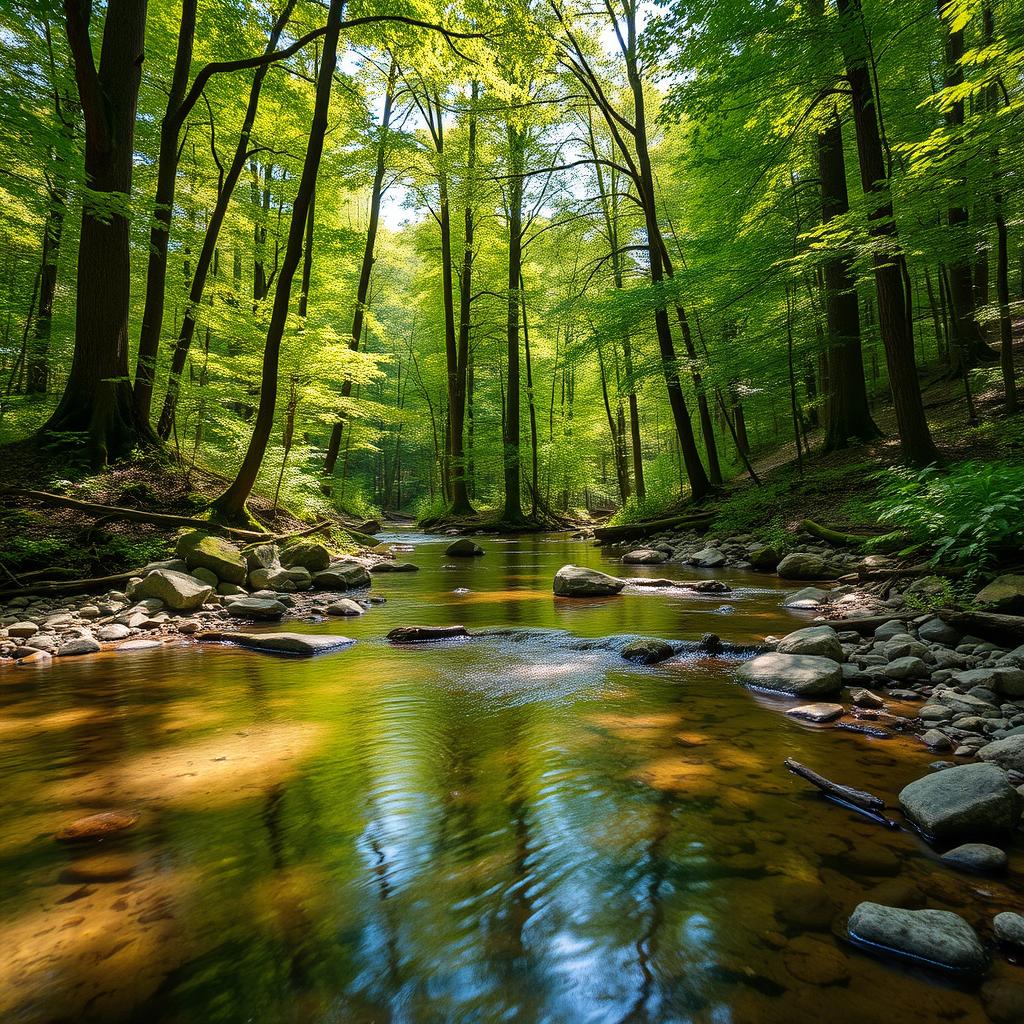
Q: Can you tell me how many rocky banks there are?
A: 2